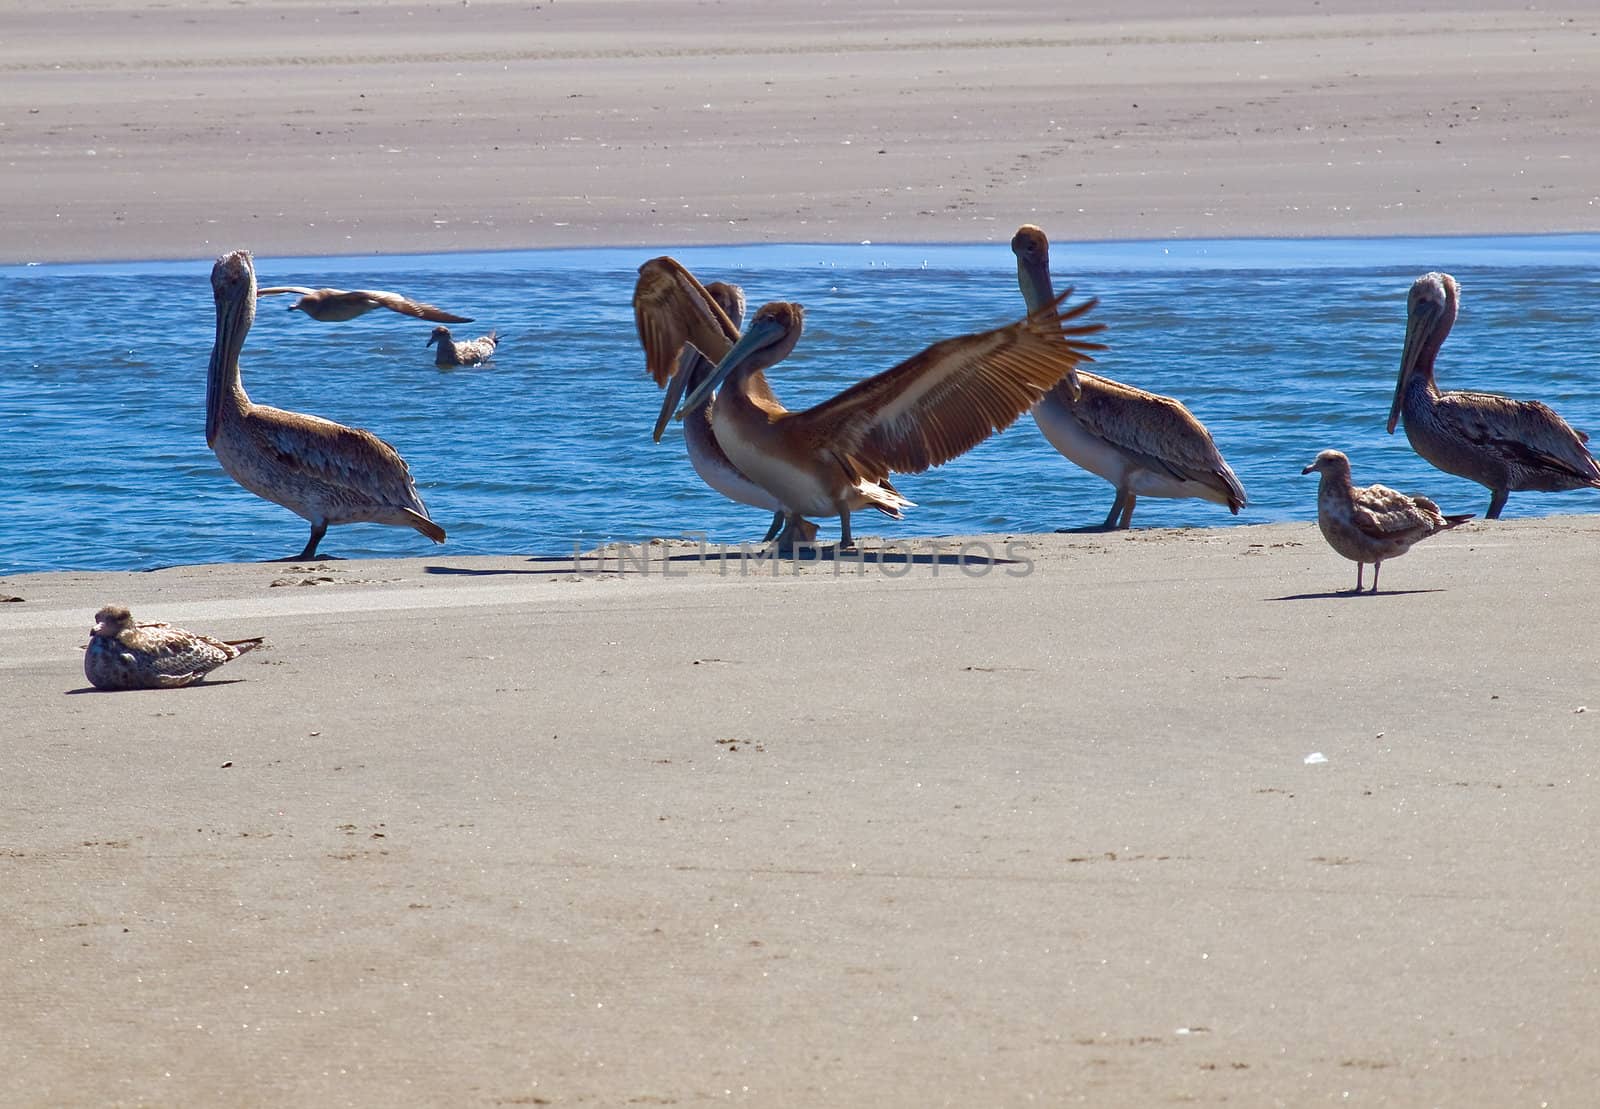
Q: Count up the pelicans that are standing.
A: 5